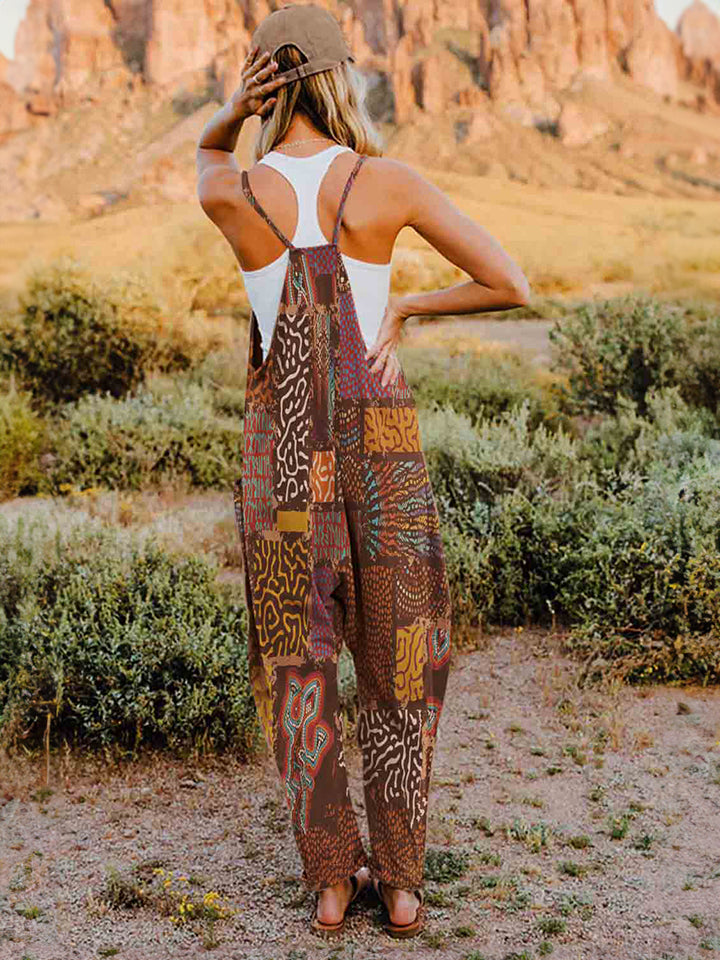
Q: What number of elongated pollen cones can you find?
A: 0